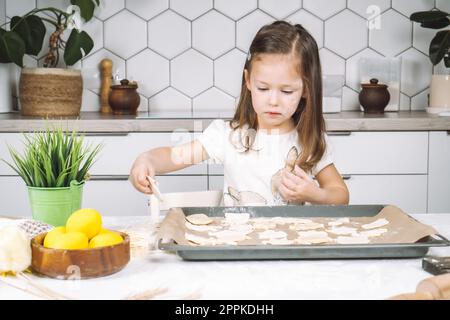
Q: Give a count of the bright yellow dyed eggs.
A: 5